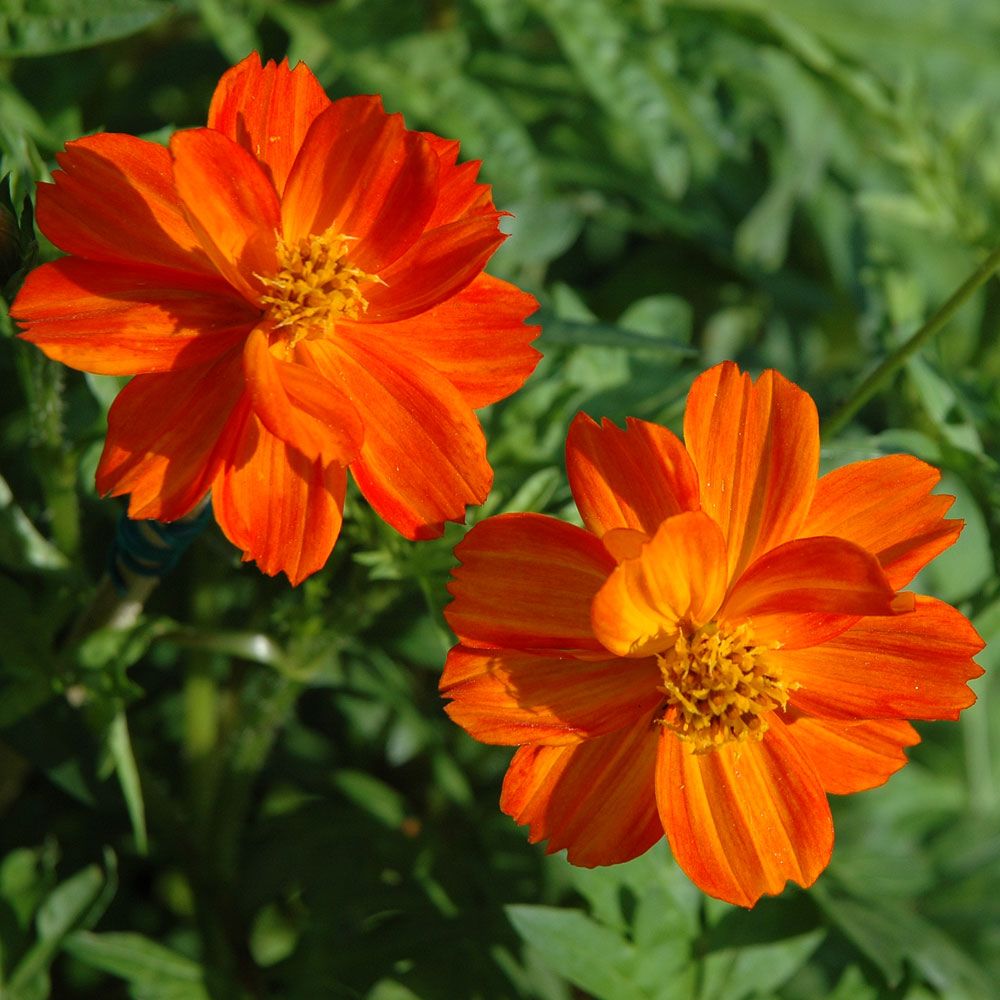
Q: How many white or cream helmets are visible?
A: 0